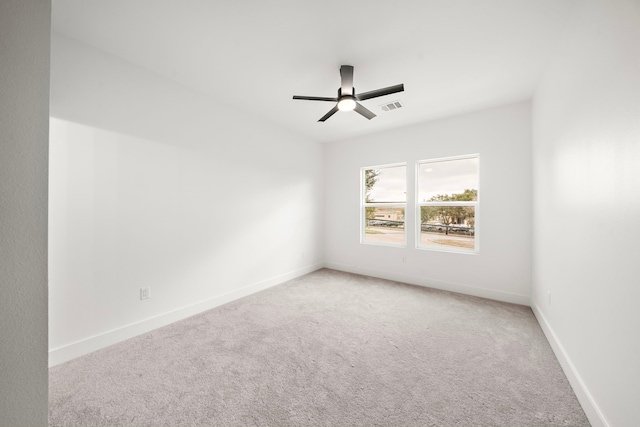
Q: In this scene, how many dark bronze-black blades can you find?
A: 5